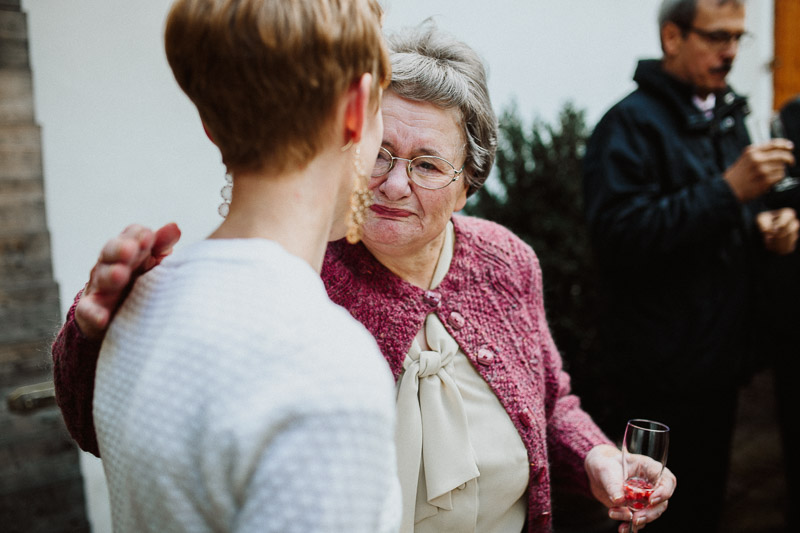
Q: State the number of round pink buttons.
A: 3